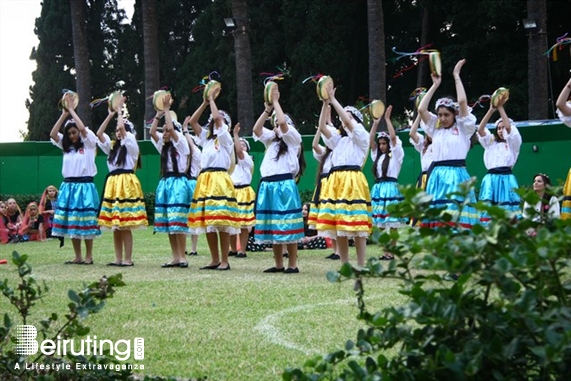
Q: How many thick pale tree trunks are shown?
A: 5